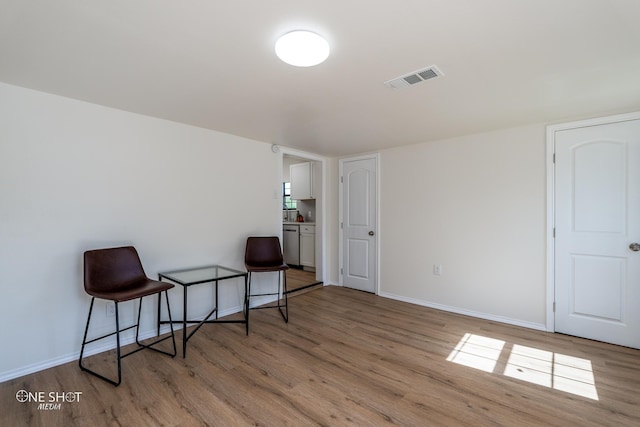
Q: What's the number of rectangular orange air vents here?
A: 0